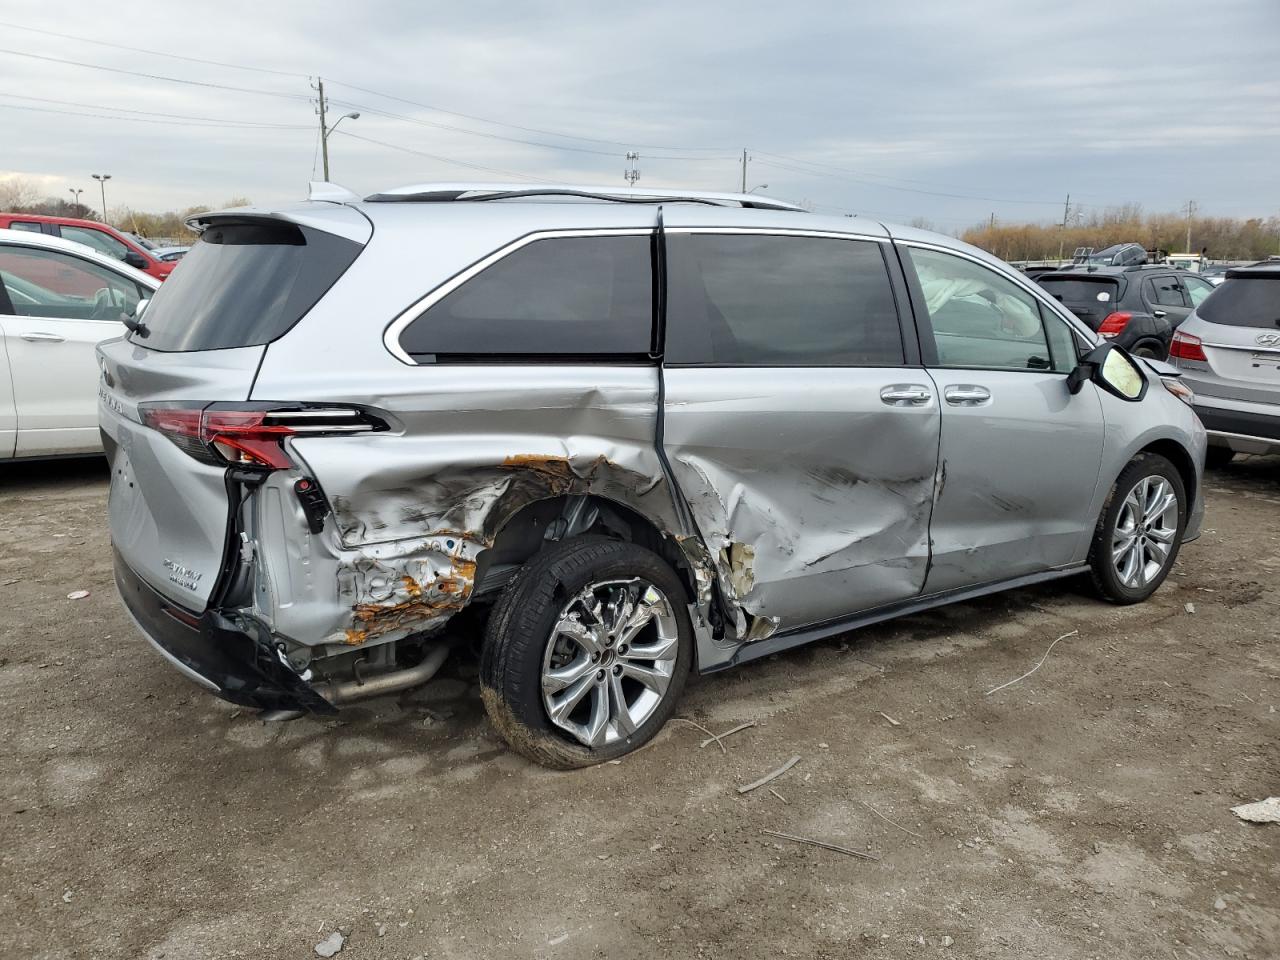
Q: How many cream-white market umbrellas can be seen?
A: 0